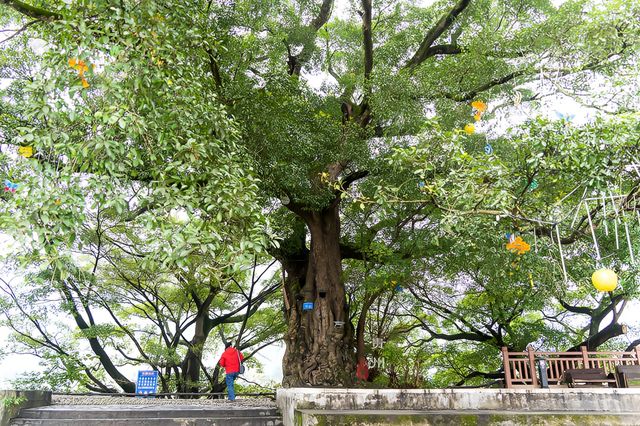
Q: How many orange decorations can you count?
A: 3